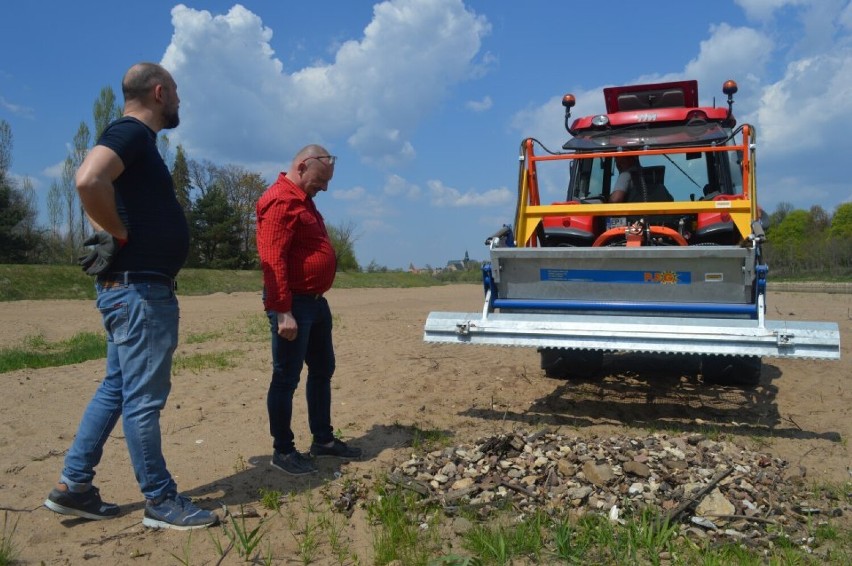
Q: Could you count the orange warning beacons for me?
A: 2